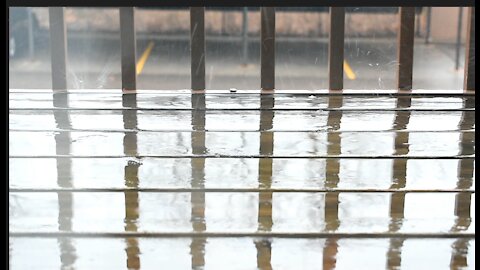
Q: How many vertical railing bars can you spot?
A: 7